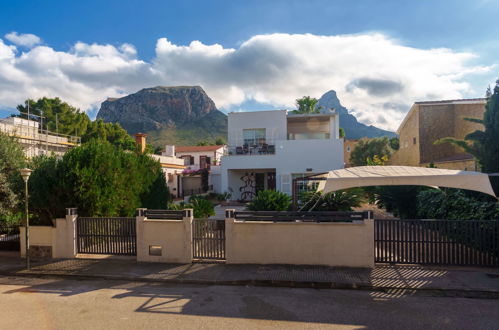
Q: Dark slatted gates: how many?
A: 3